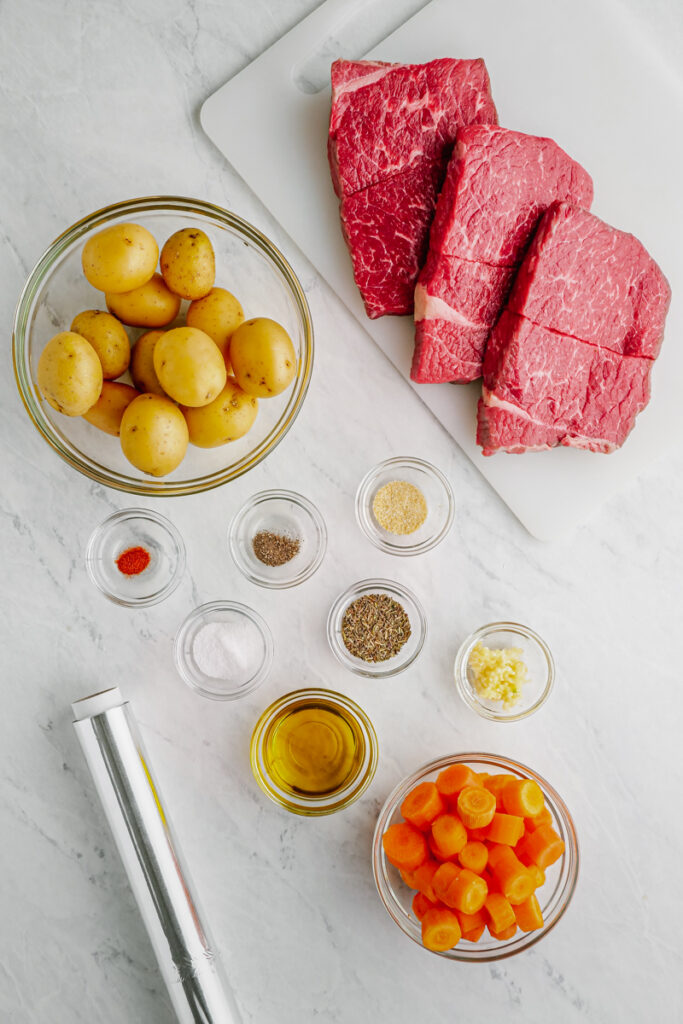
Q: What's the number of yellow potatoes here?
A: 12